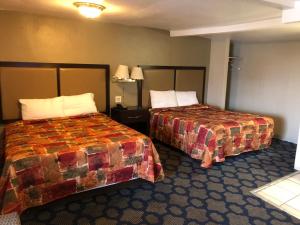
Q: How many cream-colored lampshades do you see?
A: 2